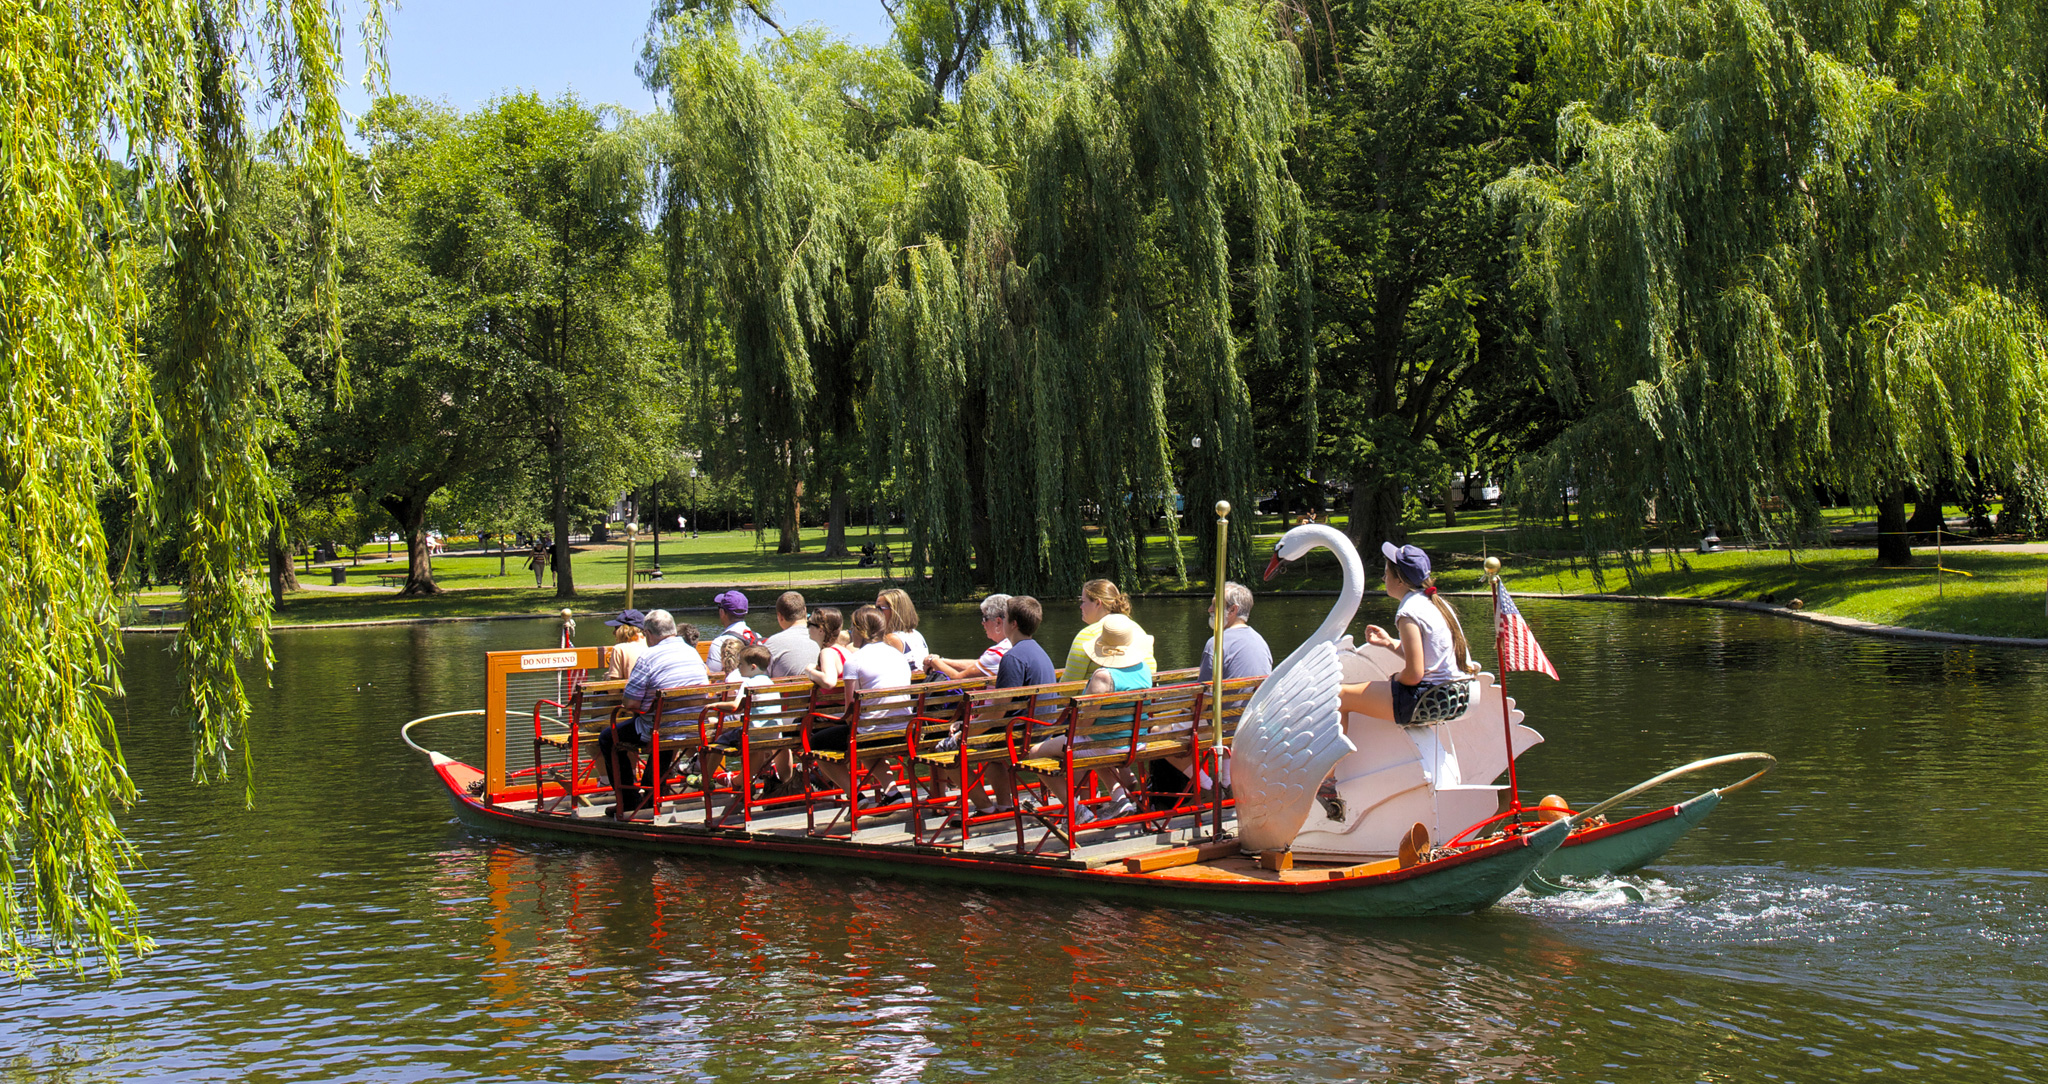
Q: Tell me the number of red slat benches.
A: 6